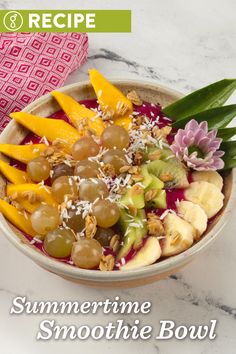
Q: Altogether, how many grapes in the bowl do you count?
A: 14